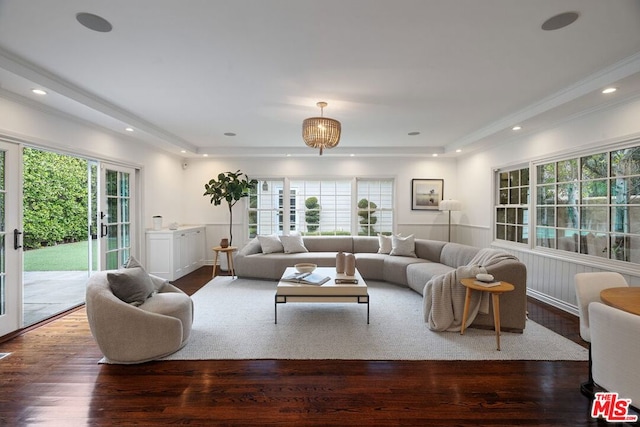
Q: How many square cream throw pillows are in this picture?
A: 4